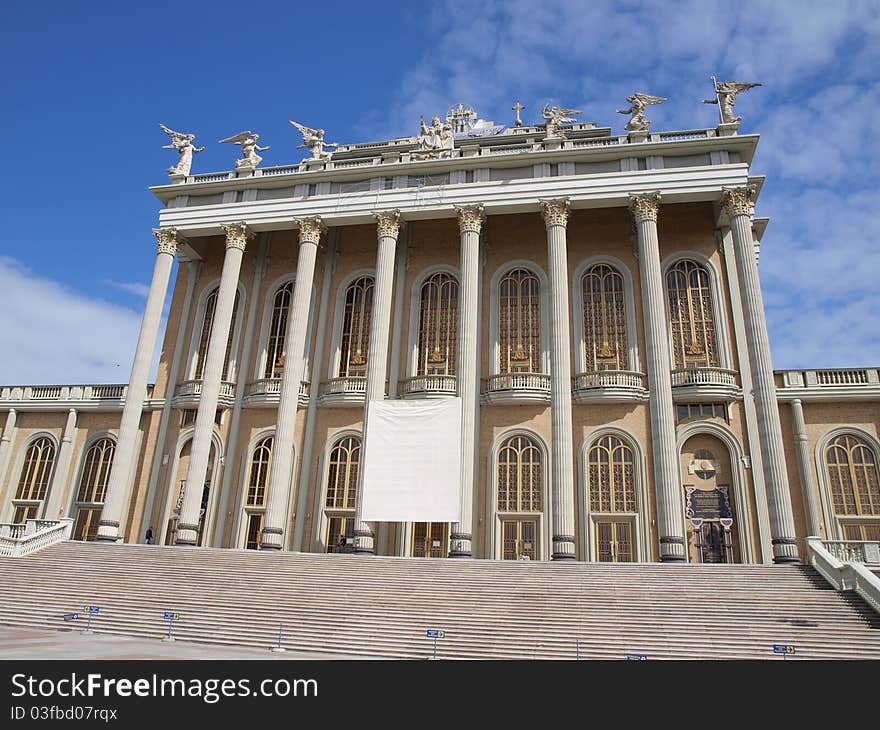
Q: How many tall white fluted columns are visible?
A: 8